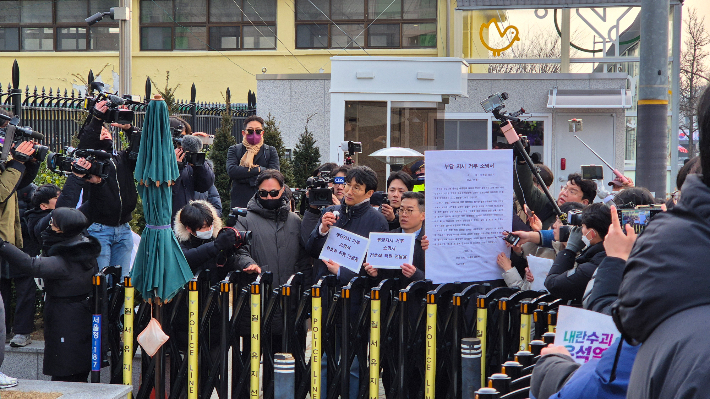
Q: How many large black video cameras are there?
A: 5